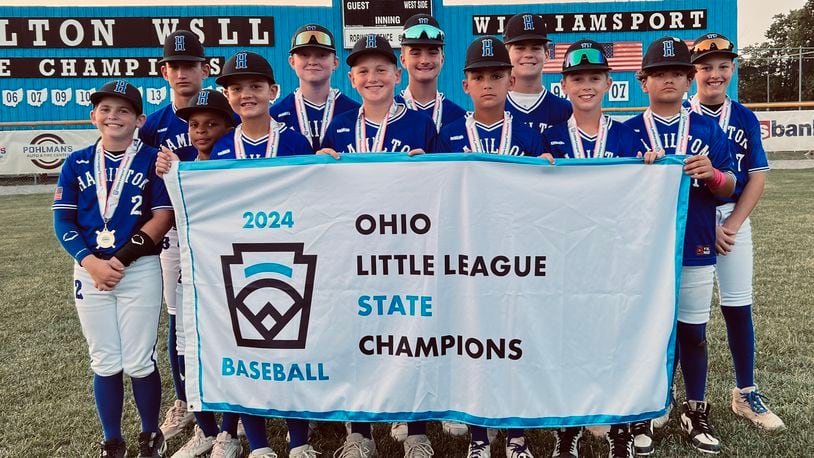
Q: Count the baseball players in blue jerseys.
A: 12